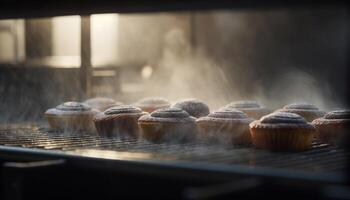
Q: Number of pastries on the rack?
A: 11